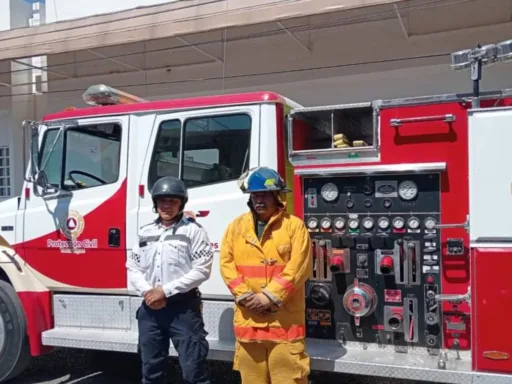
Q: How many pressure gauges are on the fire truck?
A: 11